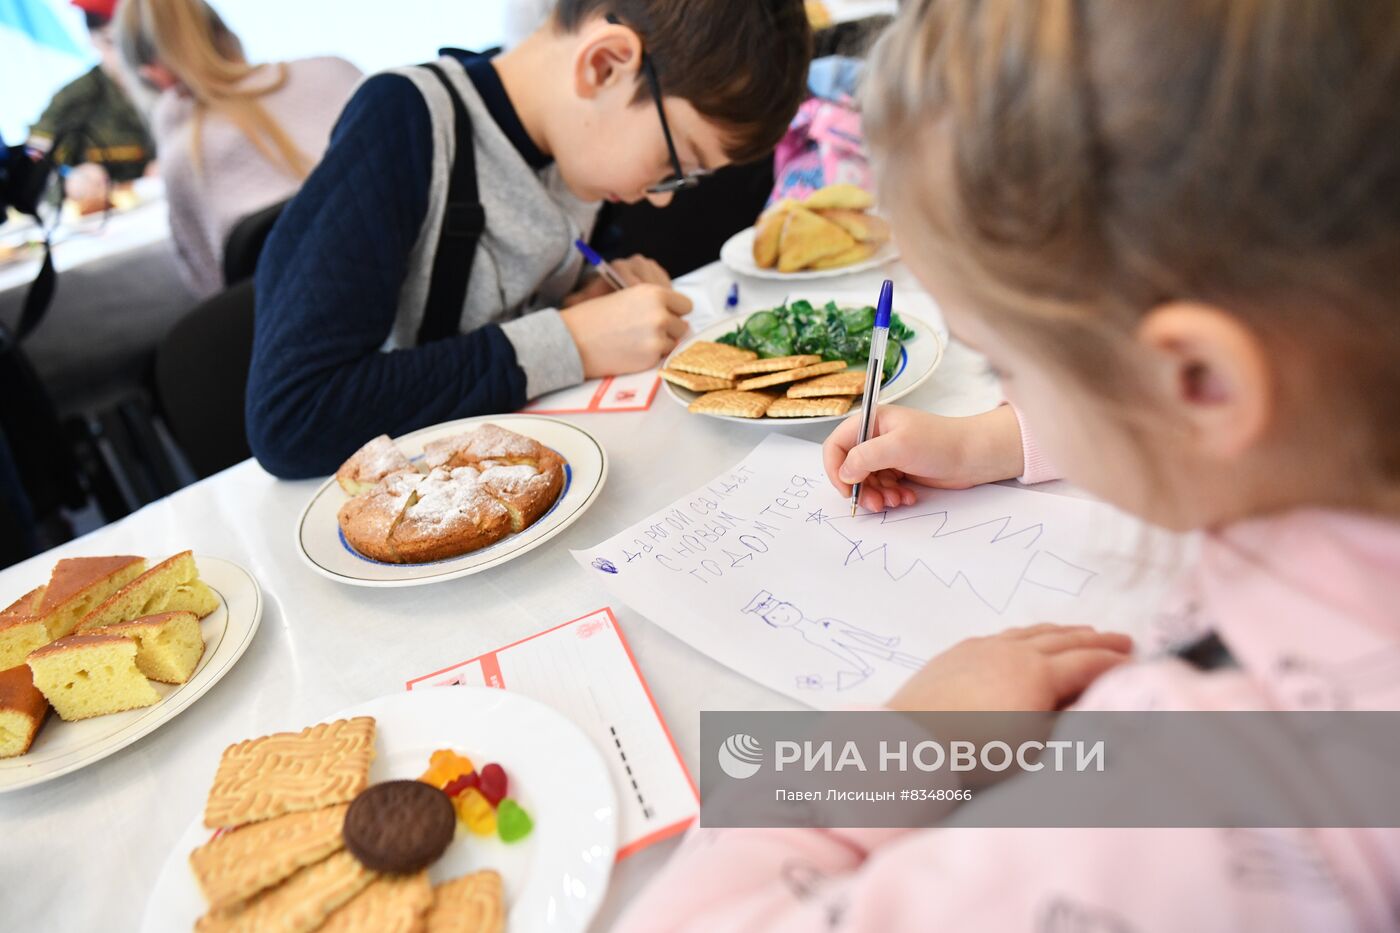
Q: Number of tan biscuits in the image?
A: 12